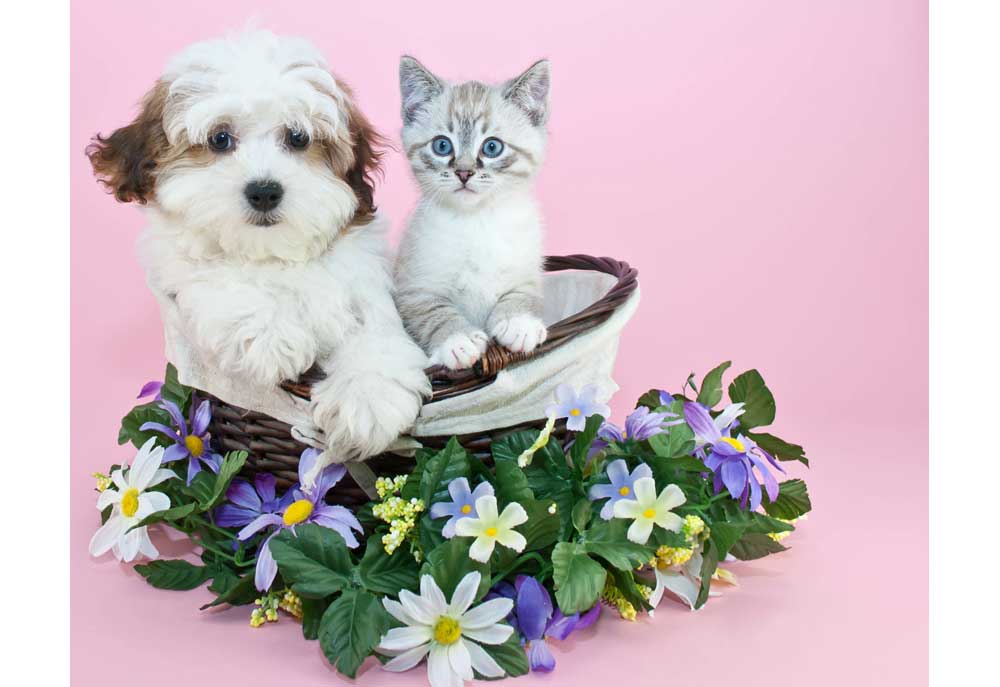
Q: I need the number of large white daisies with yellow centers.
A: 2